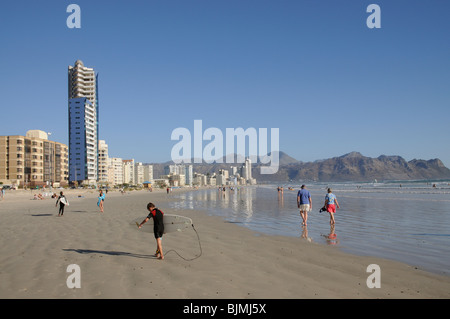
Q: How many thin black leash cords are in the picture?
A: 1